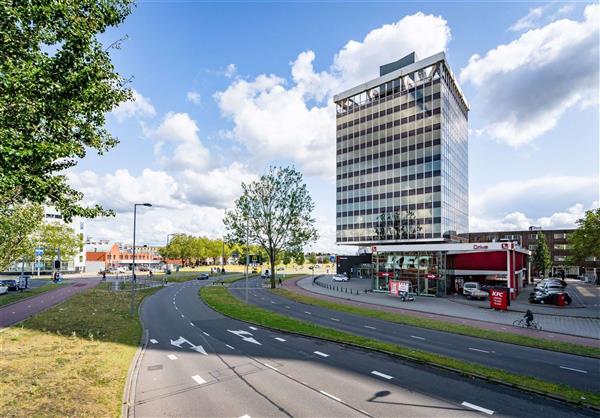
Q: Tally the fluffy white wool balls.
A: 0